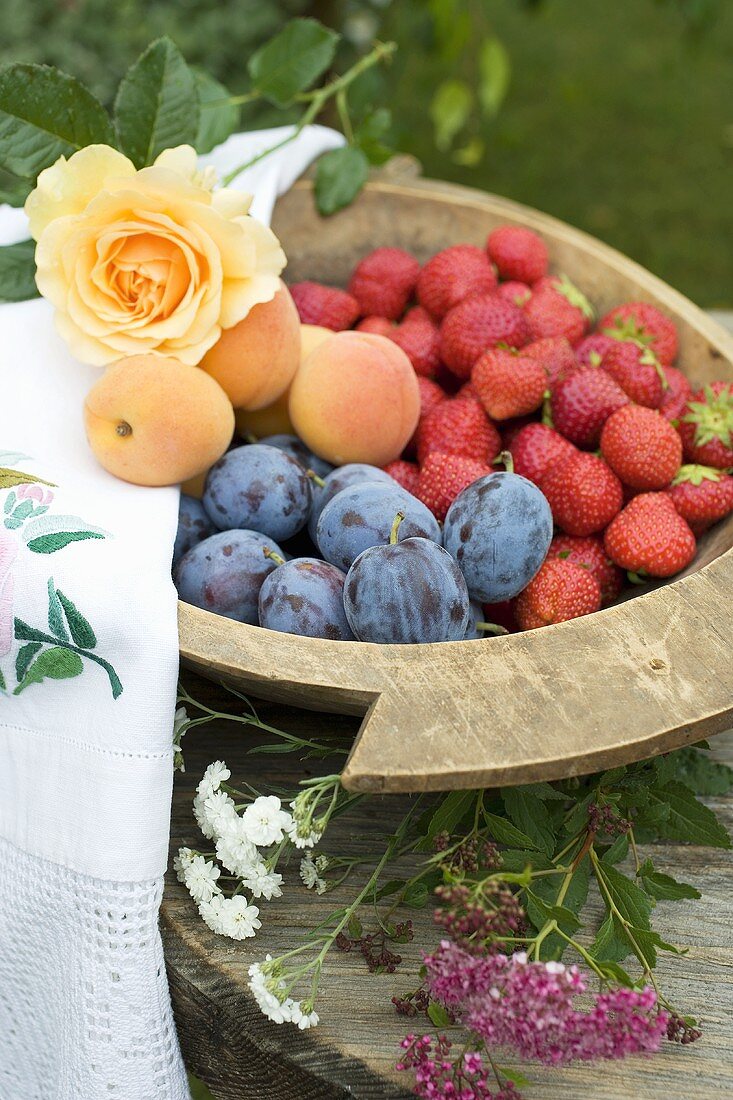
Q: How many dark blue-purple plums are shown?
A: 10